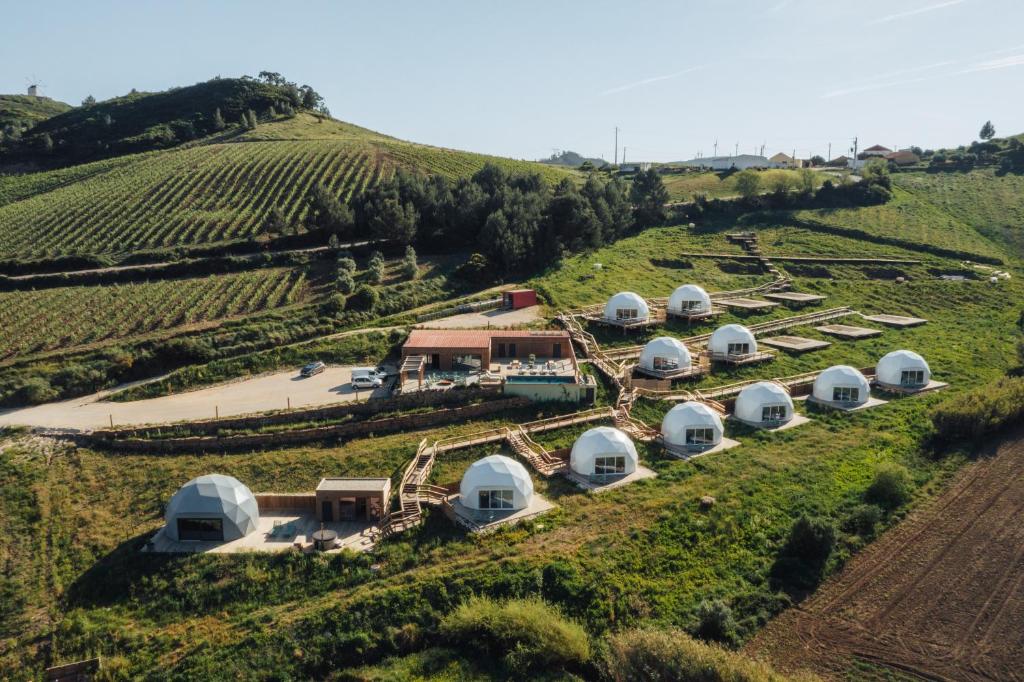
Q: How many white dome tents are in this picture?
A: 11